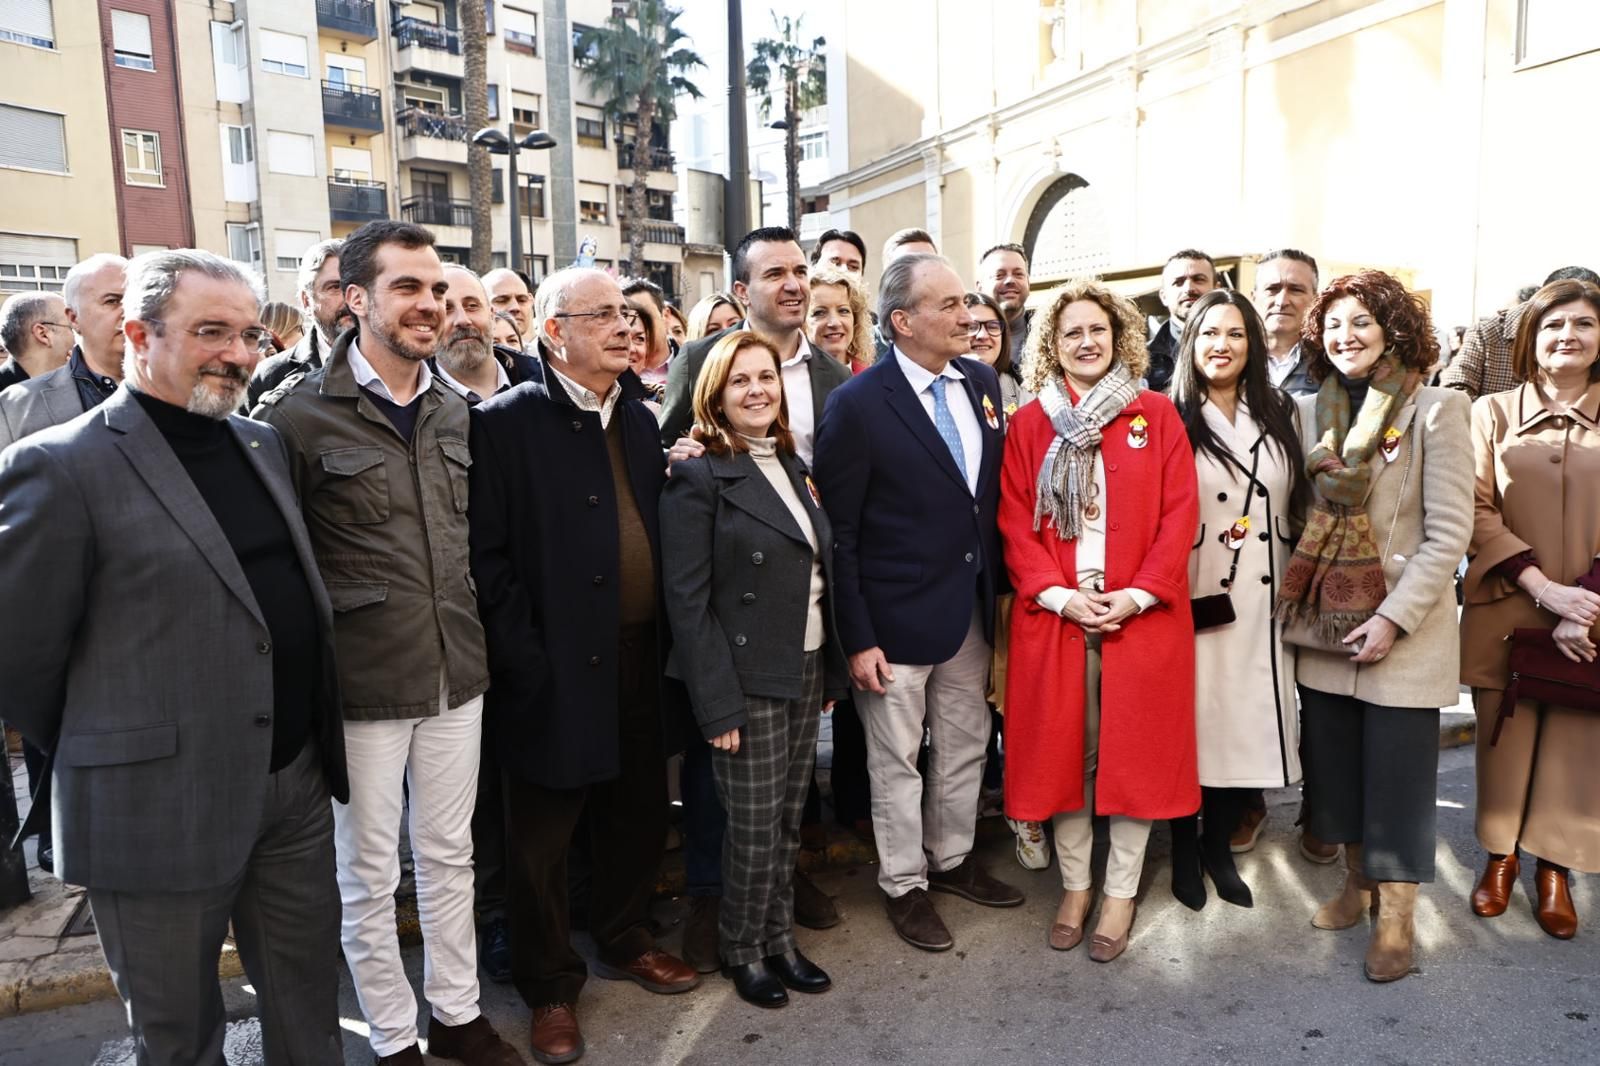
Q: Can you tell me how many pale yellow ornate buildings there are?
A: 1